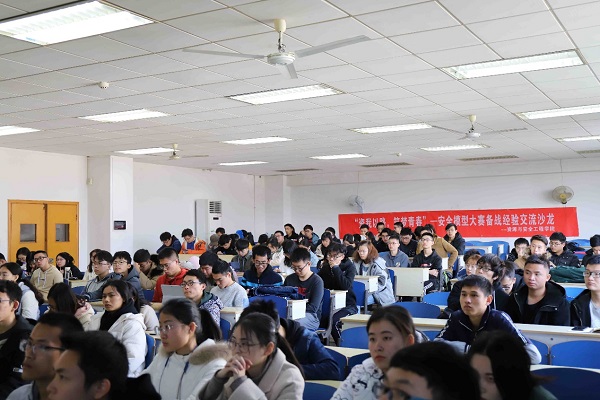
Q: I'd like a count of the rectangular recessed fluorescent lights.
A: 13